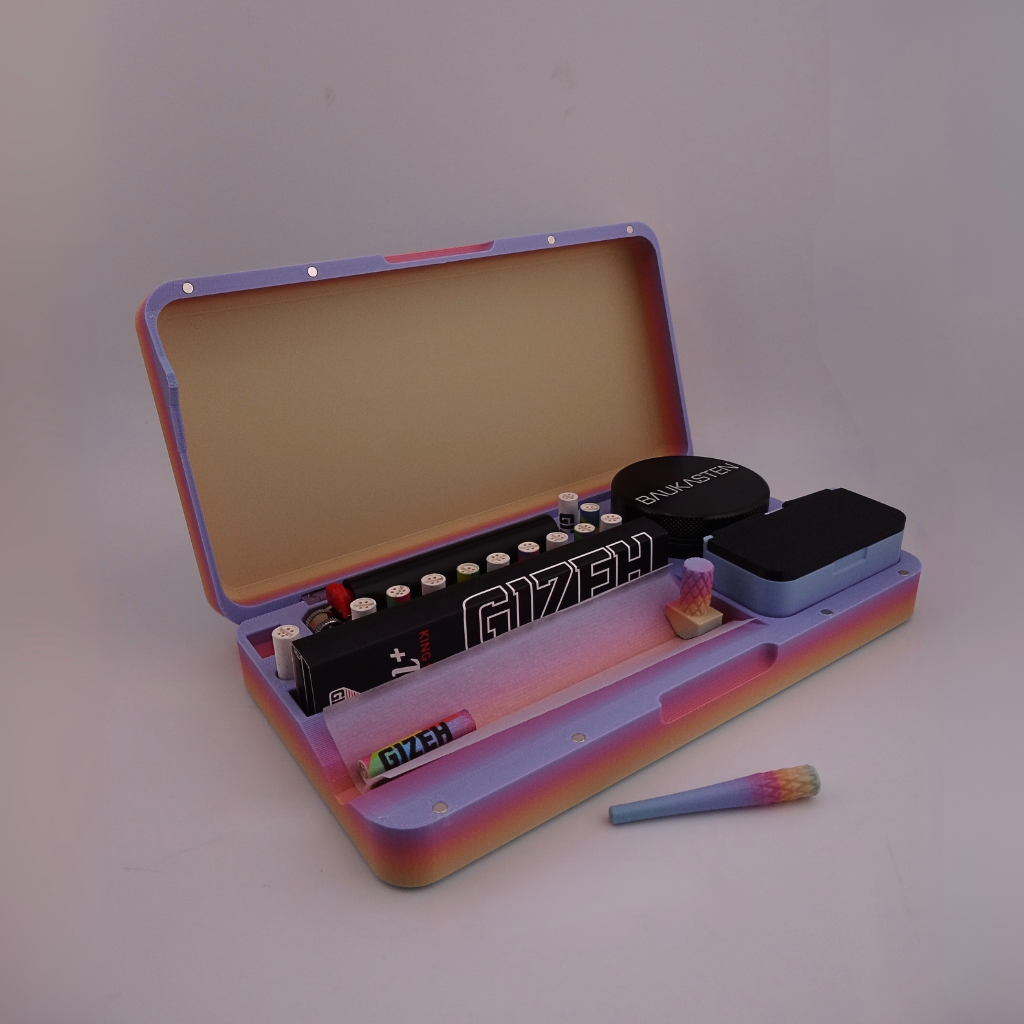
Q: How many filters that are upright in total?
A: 12